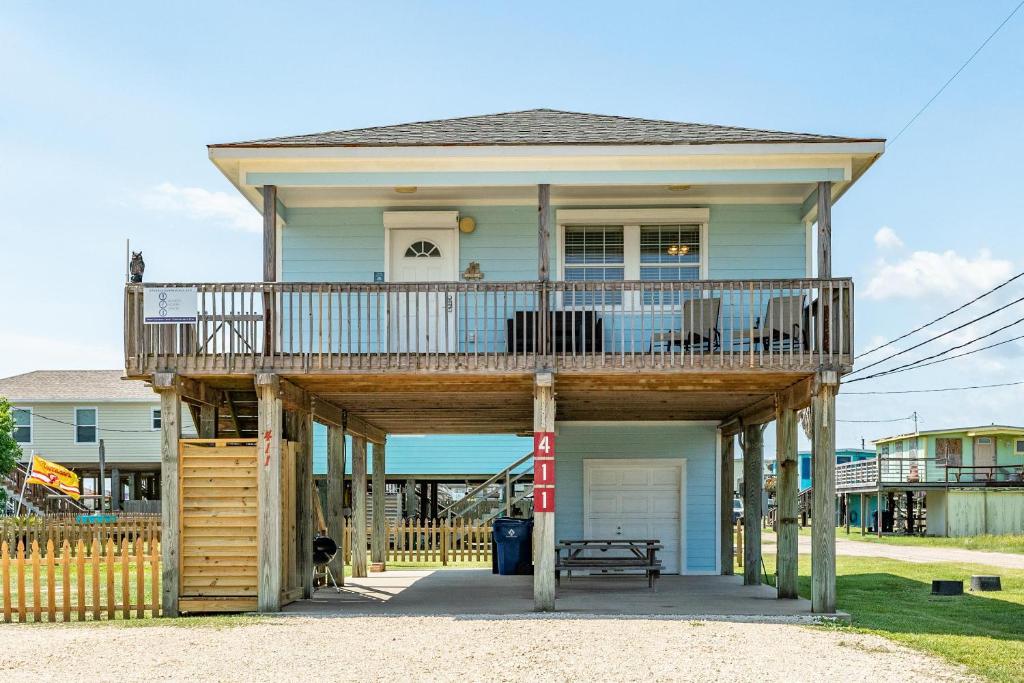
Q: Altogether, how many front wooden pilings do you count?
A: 4